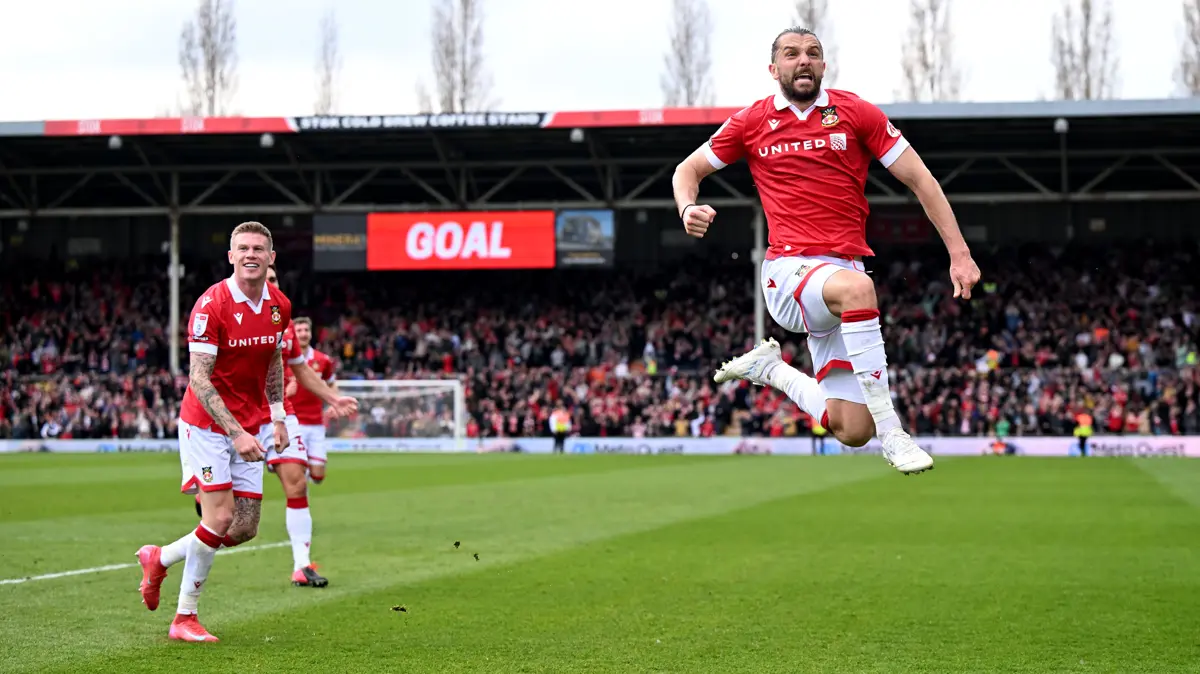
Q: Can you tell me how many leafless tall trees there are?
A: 8